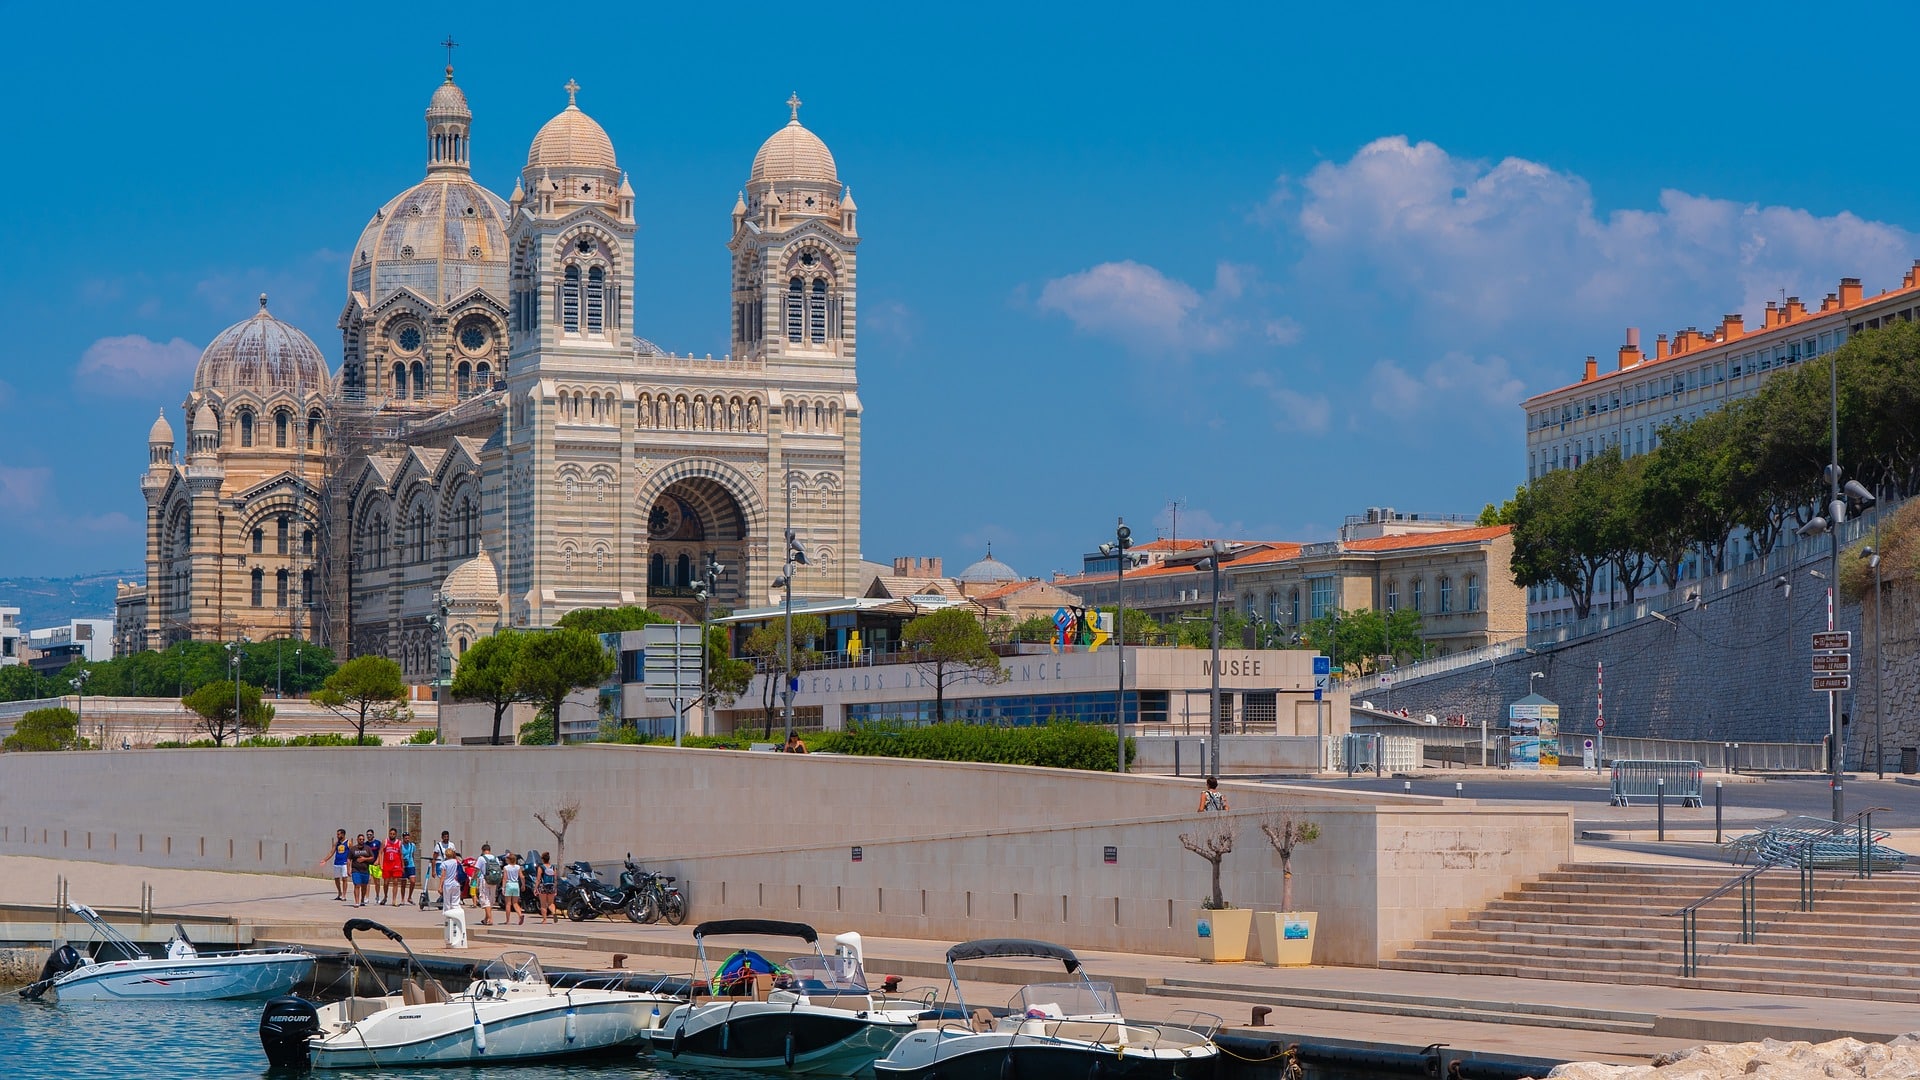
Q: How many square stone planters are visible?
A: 2